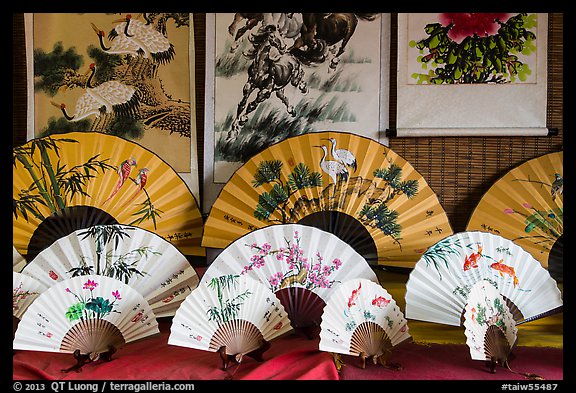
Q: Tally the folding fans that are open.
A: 12